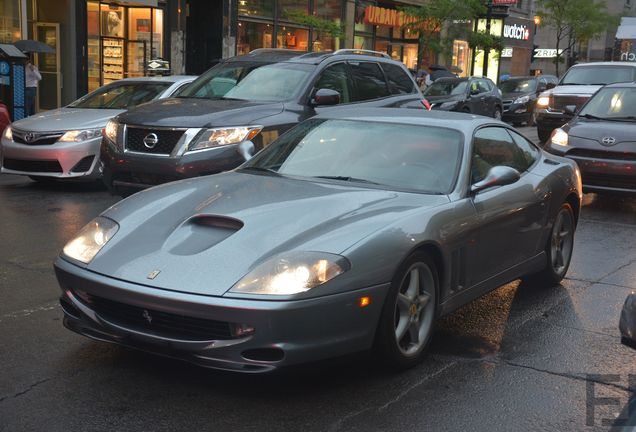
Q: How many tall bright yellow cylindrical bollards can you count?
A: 0